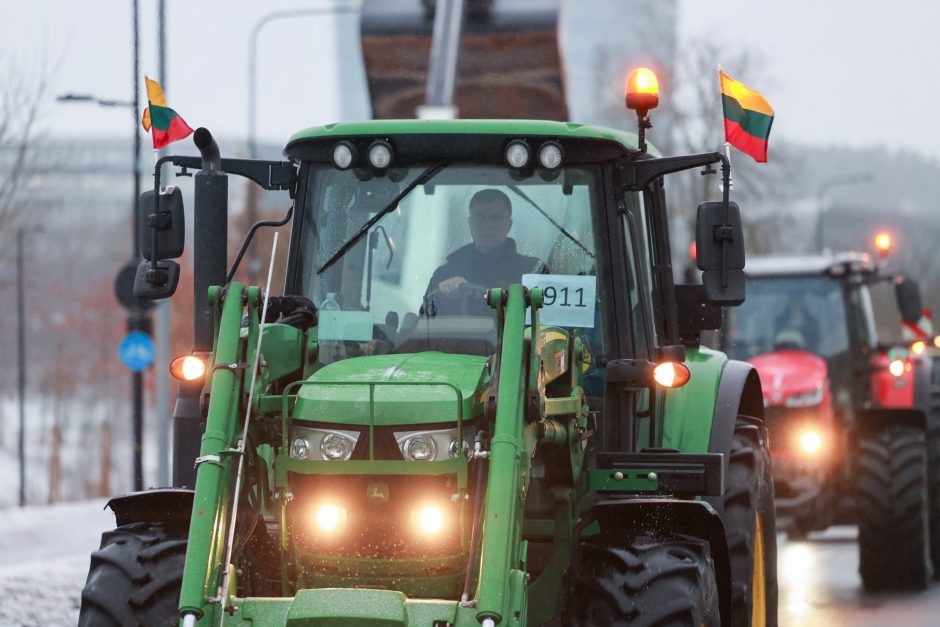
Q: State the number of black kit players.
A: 0